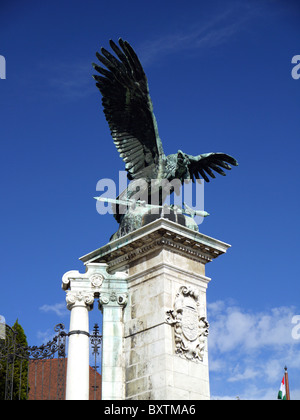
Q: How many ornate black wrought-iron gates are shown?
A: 1